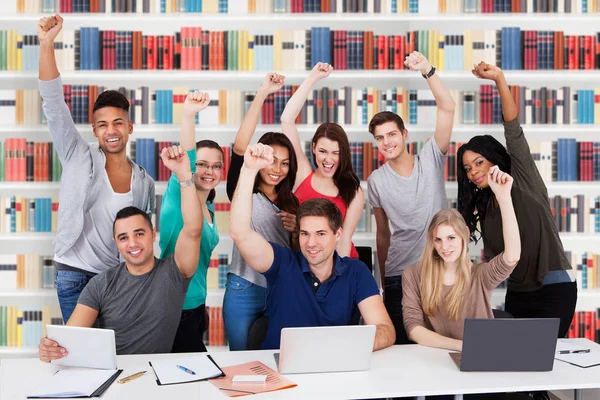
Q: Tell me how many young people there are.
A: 9